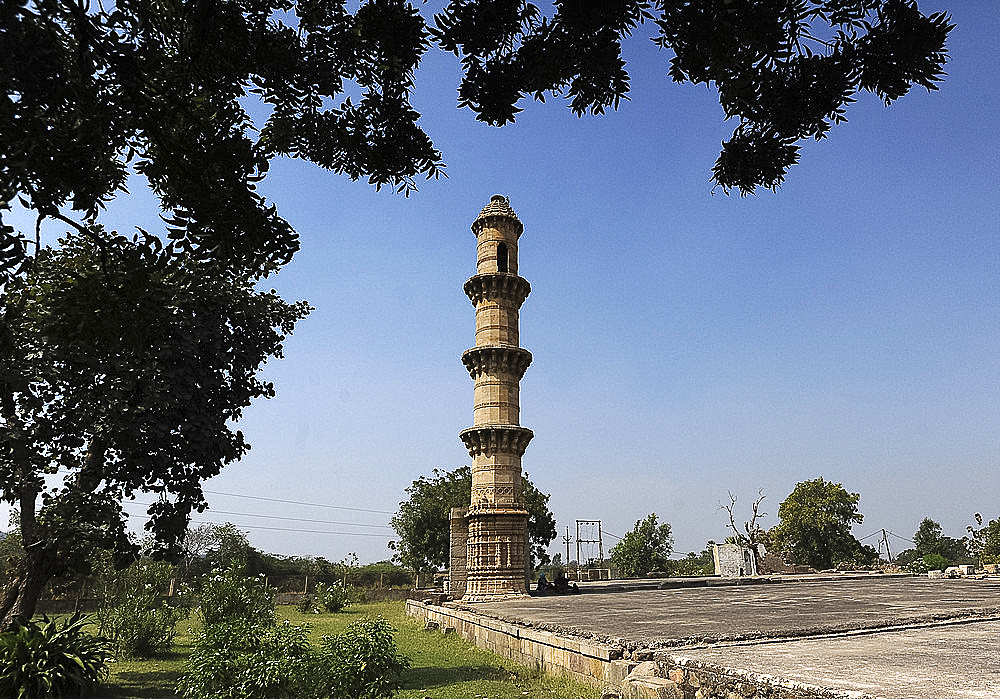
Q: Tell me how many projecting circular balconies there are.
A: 3